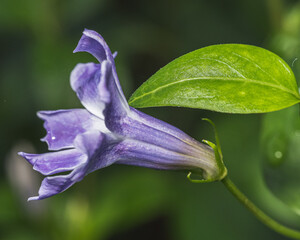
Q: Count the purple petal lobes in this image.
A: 5